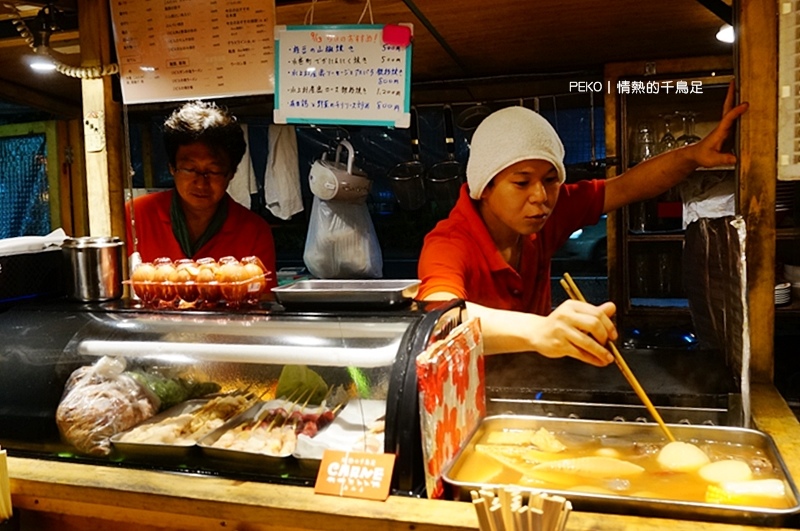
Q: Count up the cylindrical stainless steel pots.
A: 1